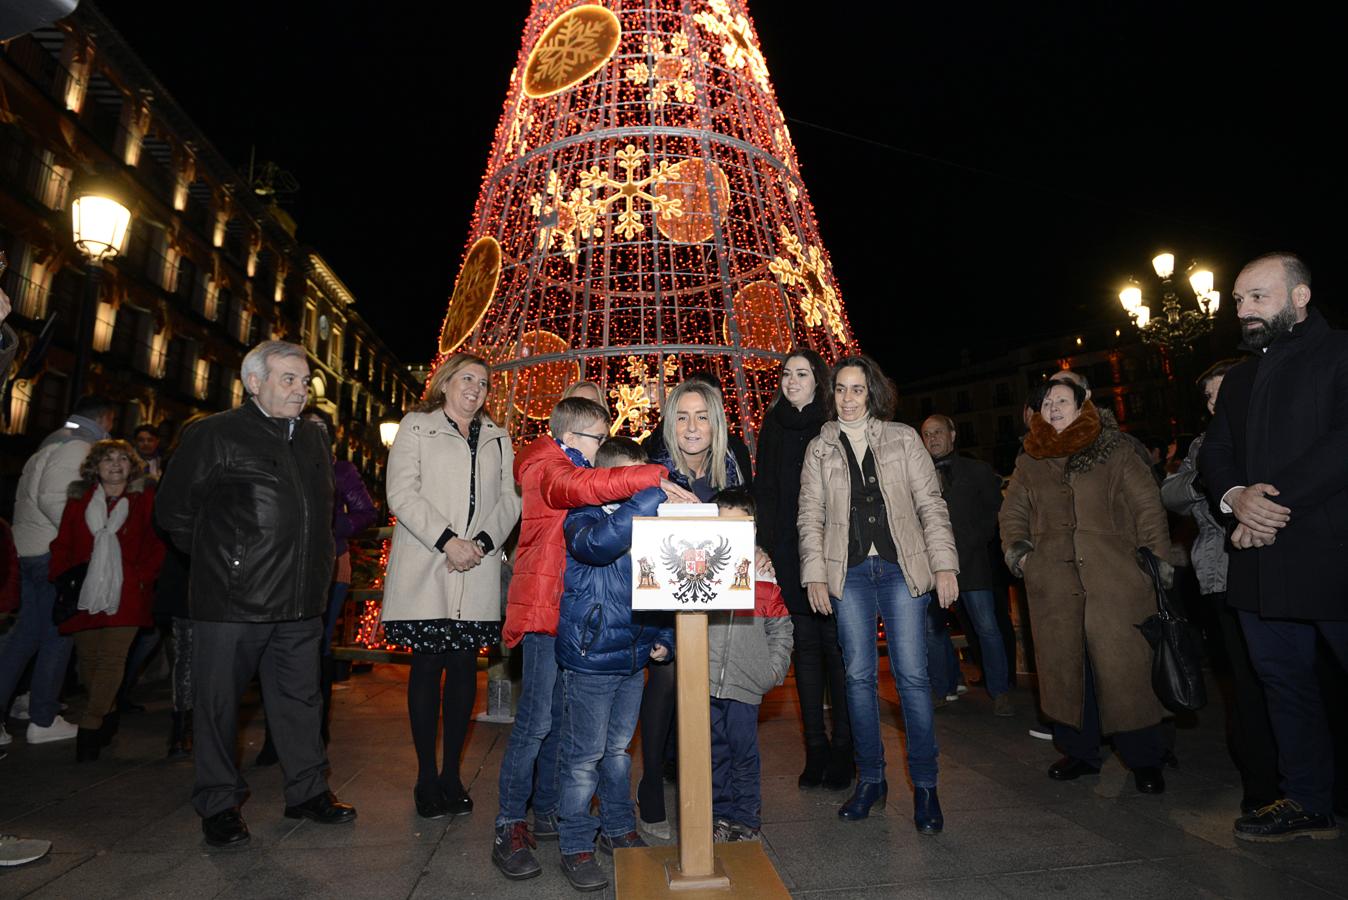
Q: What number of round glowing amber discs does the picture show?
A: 5